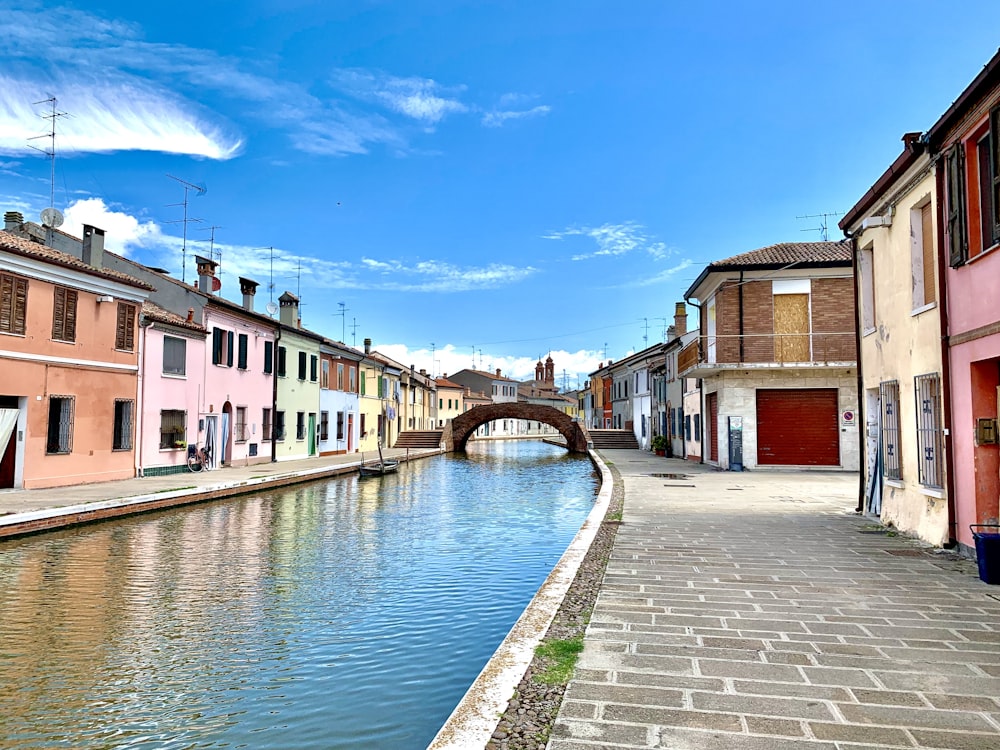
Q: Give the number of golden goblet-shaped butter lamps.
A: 0